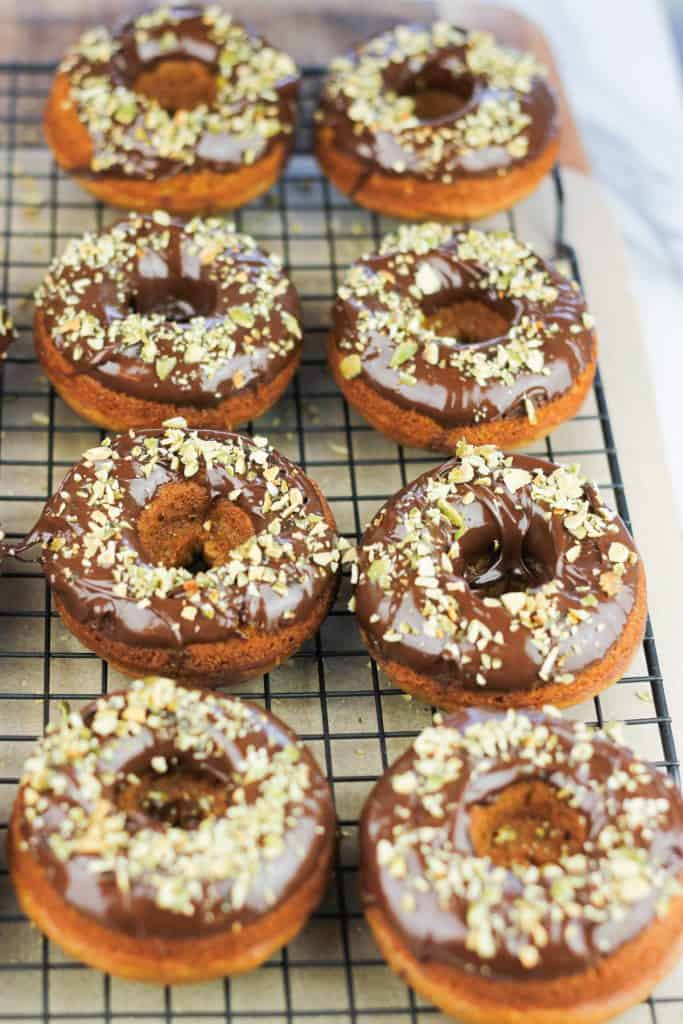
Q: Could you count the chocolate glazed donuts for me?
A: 8